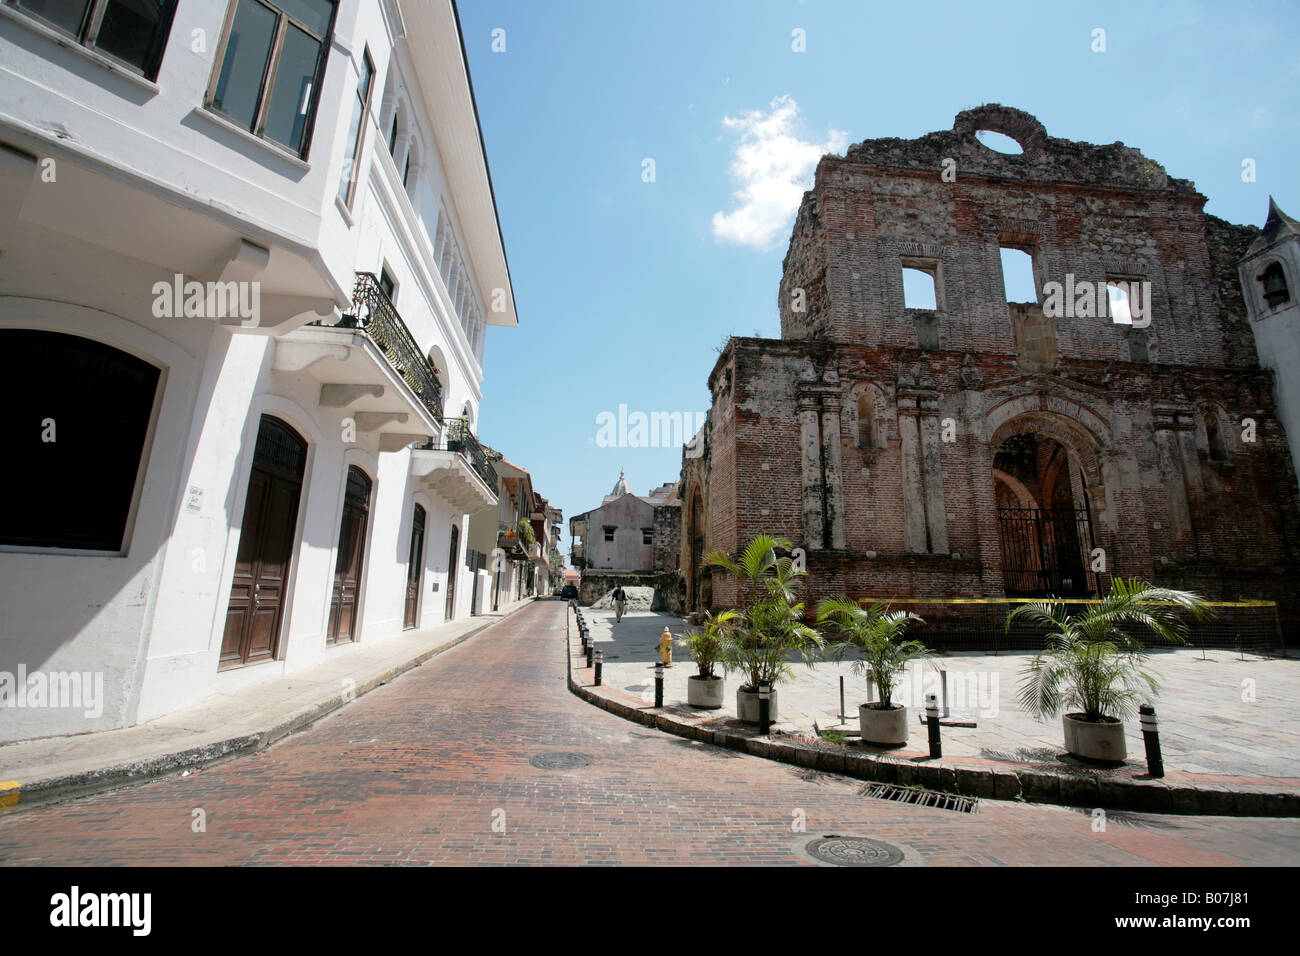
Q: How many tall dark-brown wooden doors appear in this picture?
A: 4